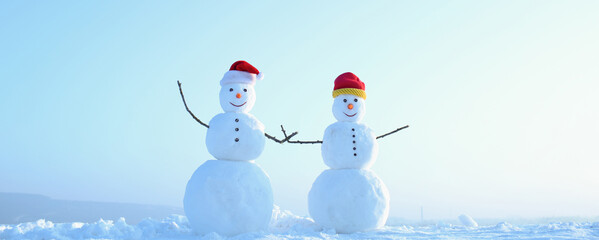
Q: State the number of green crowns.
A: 0